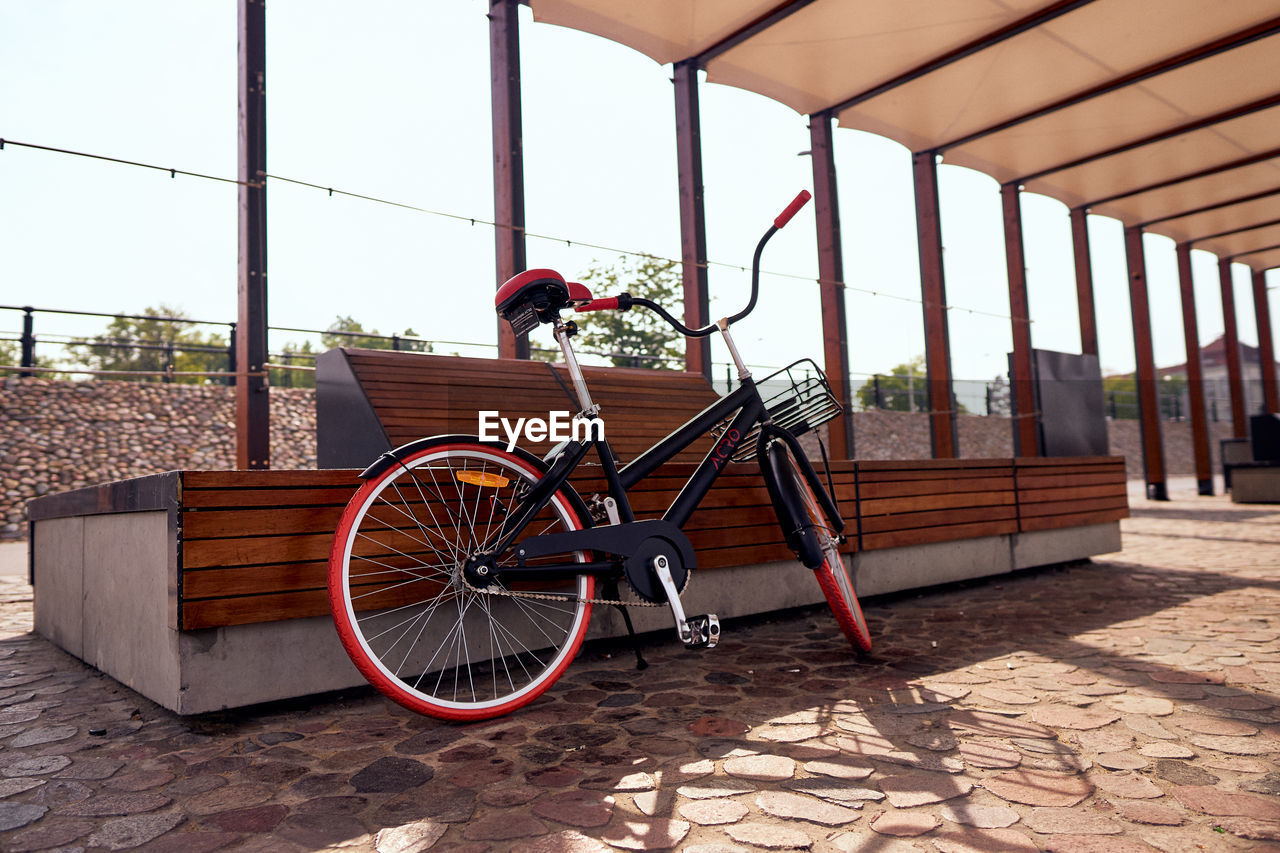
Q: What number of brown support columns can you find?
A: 11